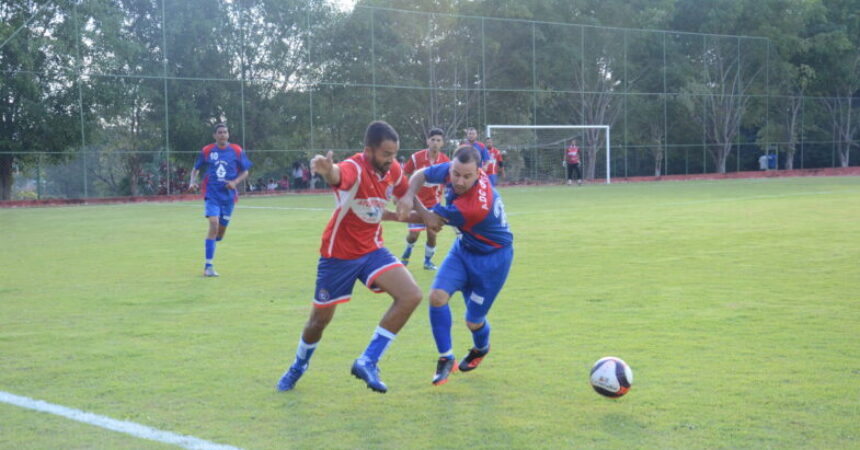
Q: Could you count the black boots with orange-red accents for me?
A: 2